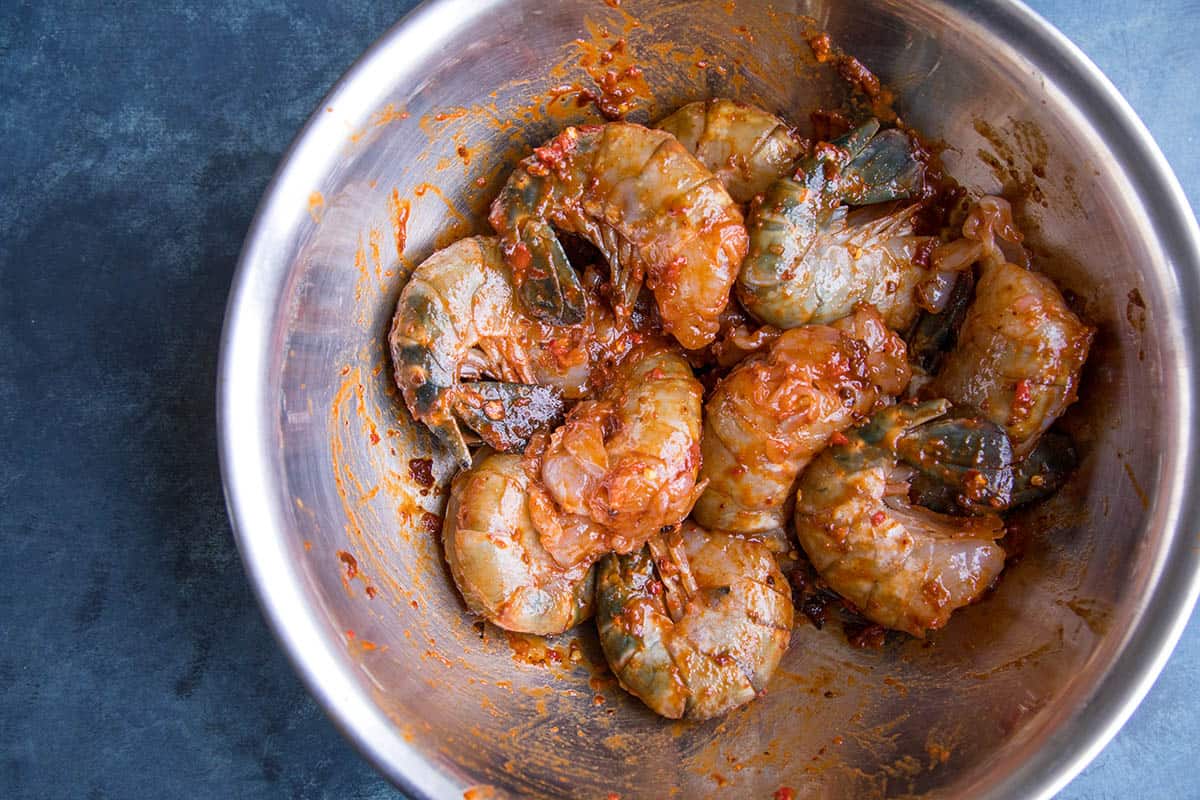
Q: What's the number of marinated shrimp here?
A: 10